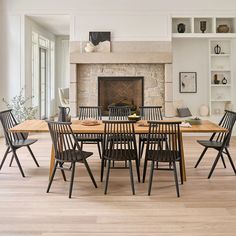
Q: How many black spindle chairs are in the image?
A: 8